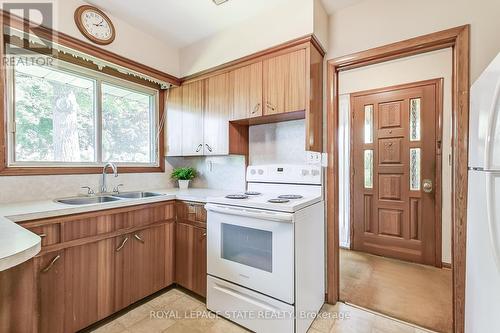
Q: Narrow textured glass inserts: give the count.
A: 4